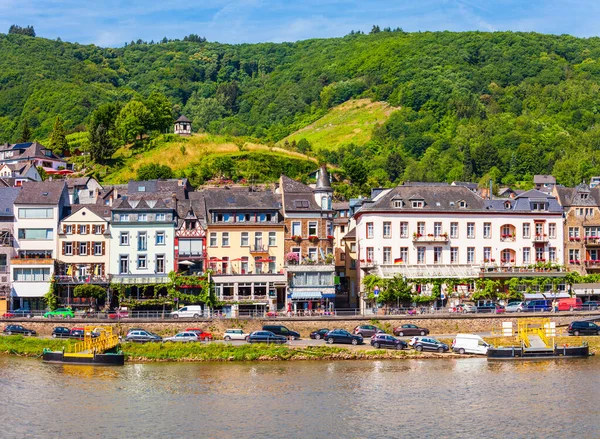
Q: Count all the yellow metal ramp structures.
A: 2